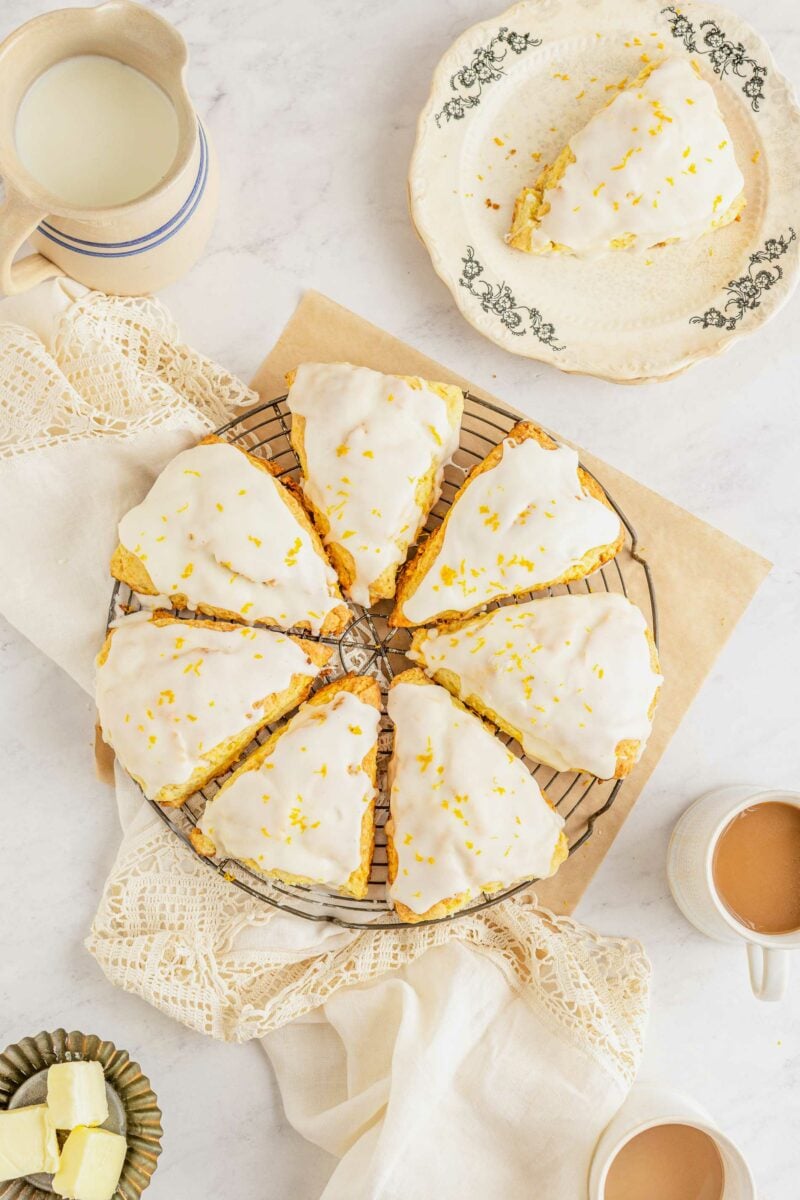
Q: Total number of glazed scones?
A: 8